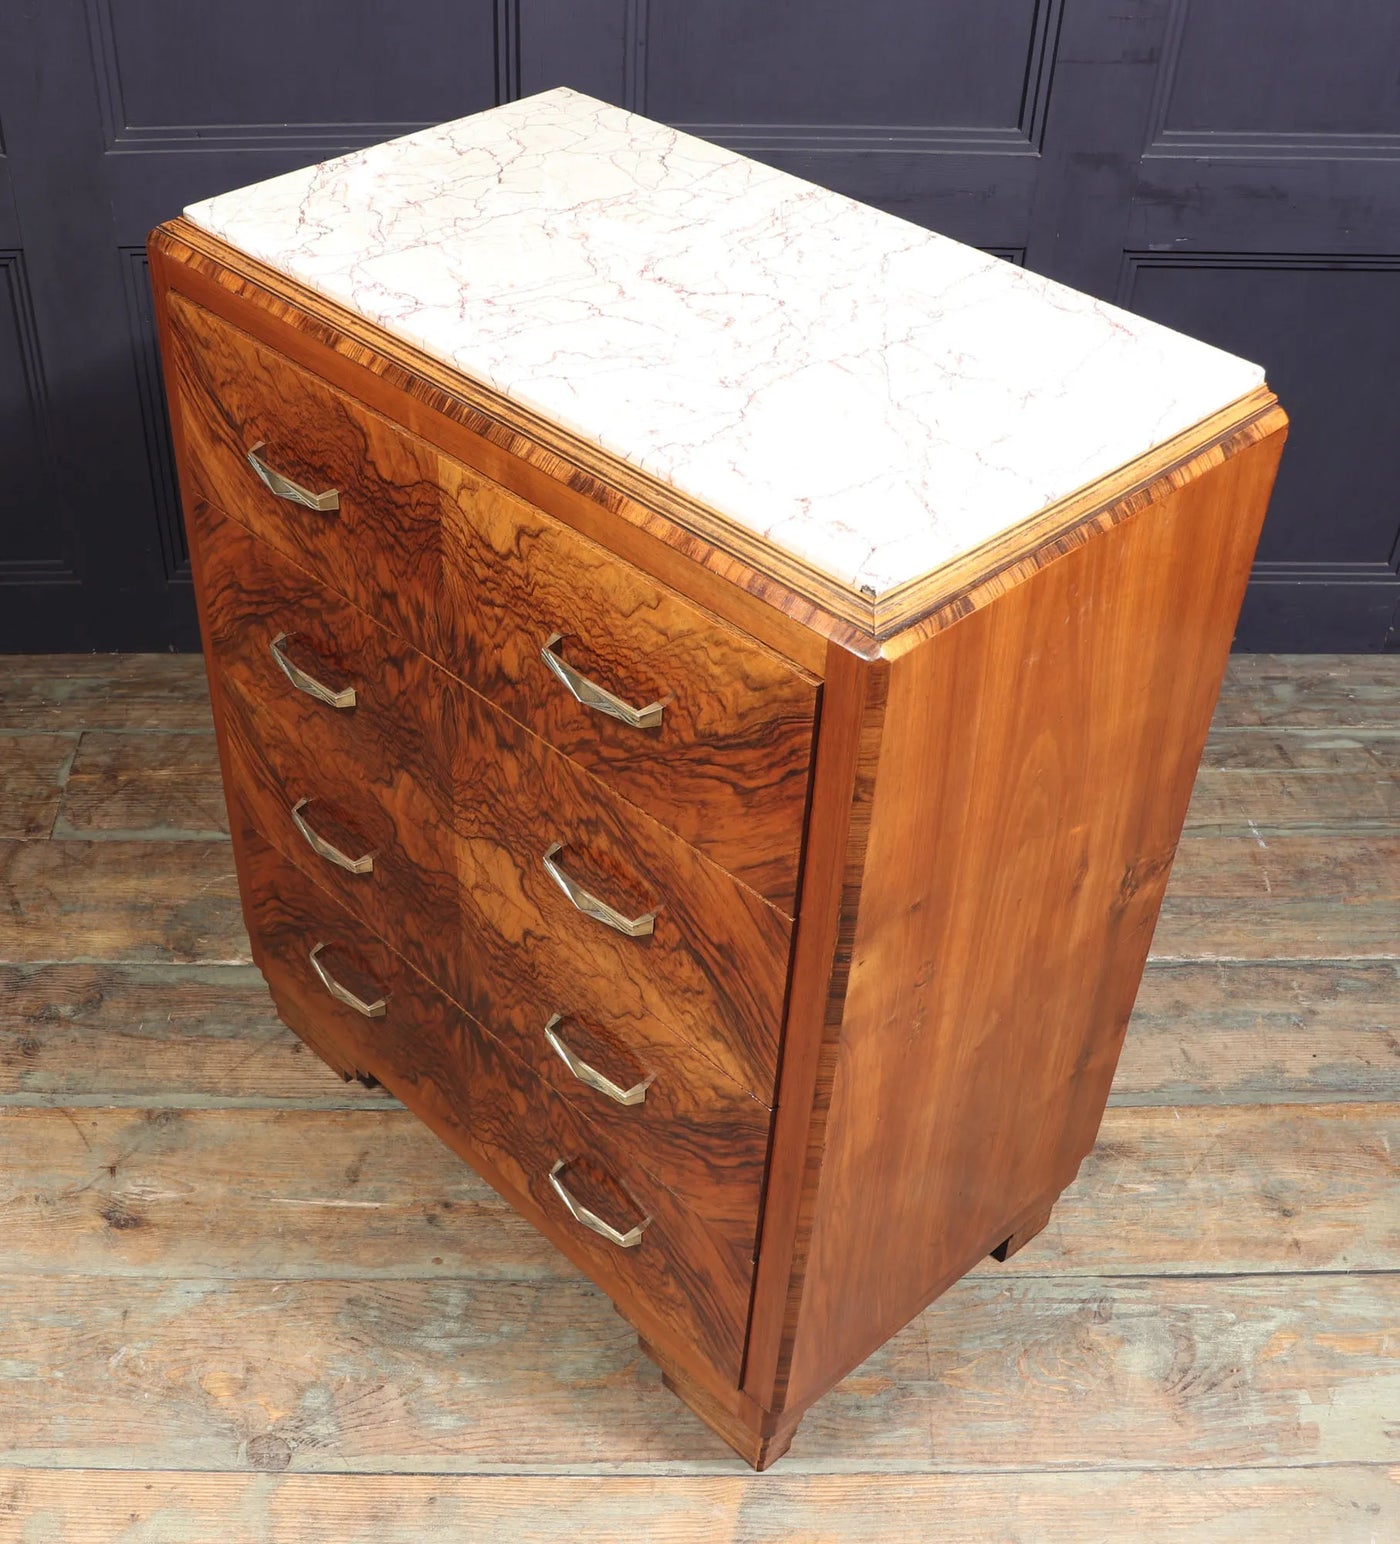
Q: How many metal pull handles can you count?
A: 8